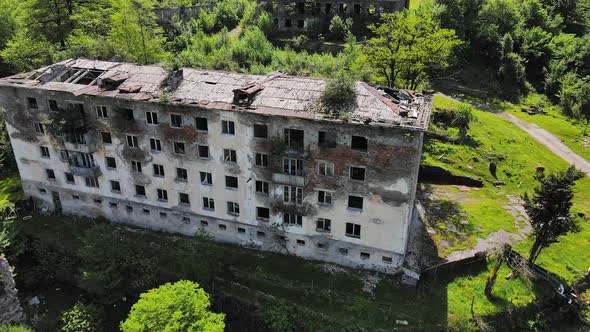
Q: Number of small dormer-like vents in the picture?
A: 2